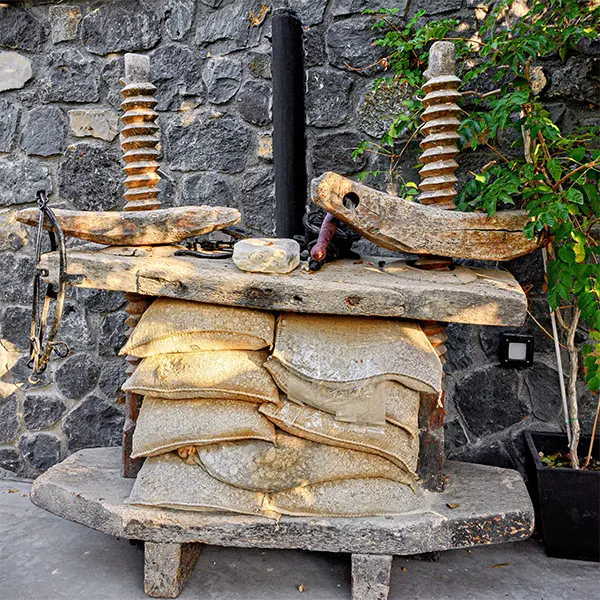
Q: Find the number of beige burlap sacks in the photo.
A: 9